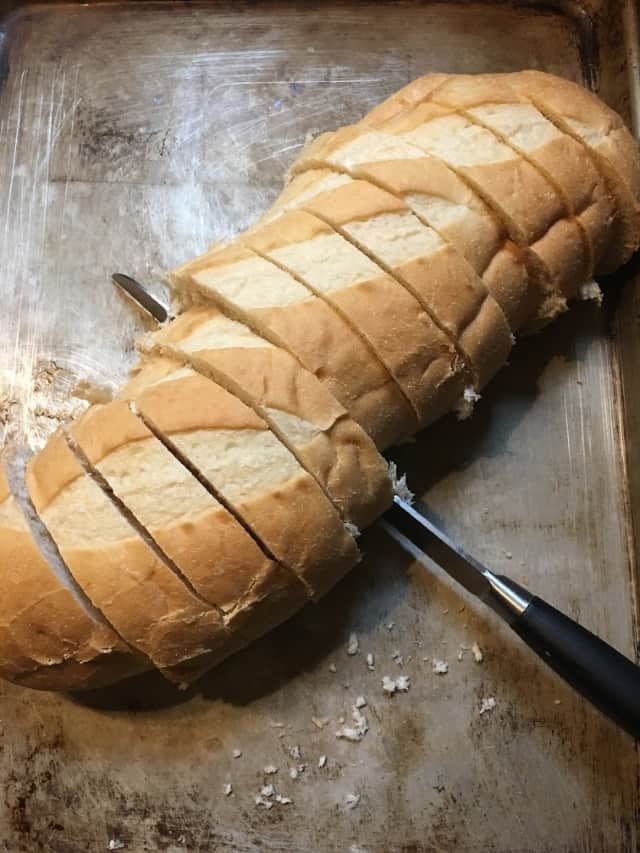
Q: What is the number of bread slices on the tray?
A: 12